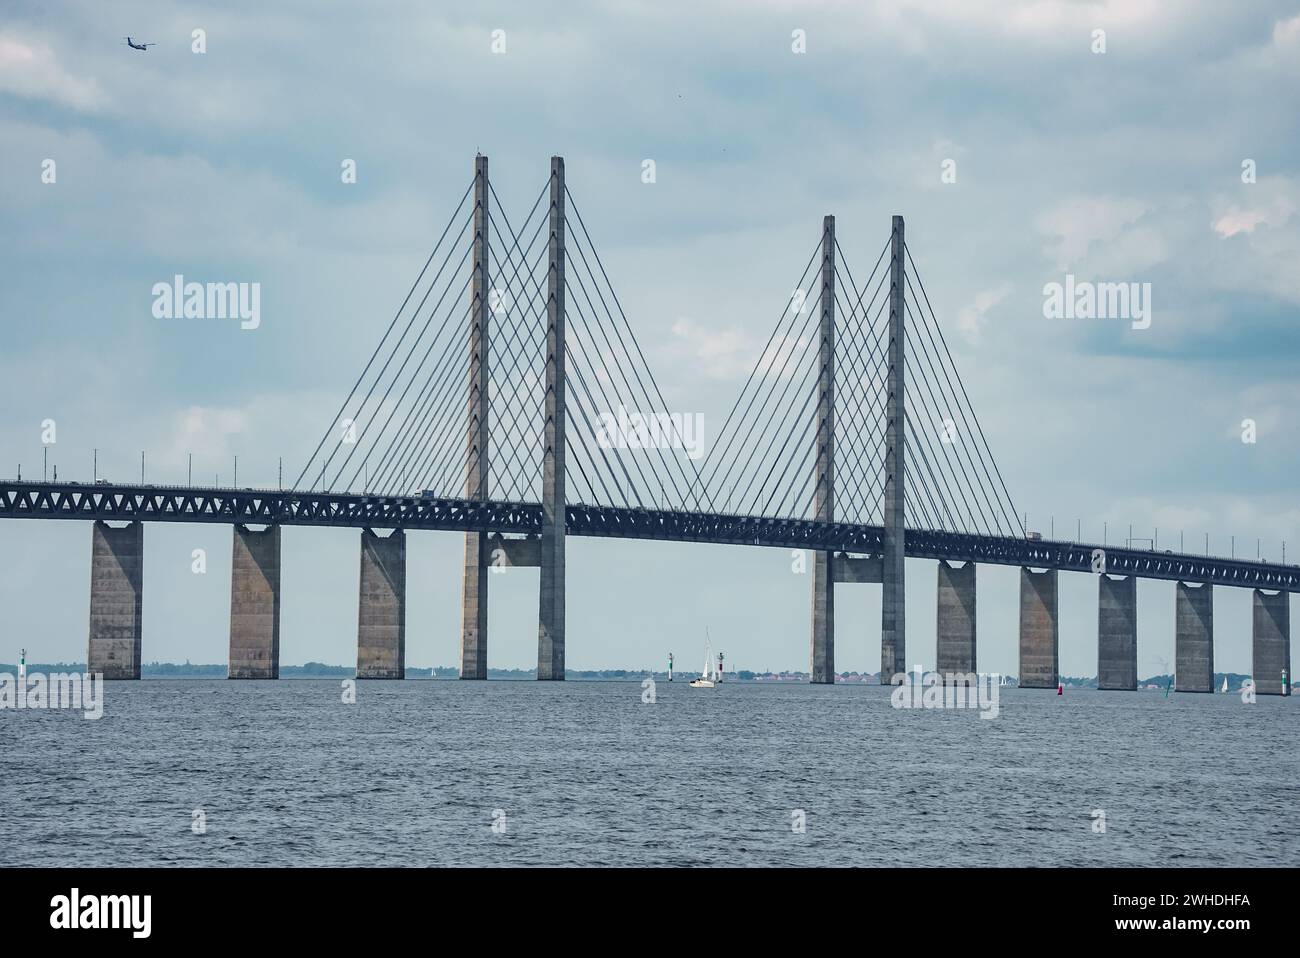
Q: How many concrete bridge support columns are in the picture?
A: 12